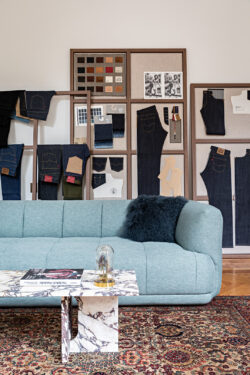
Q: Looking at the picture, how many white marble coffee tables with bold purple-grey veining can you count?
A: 1